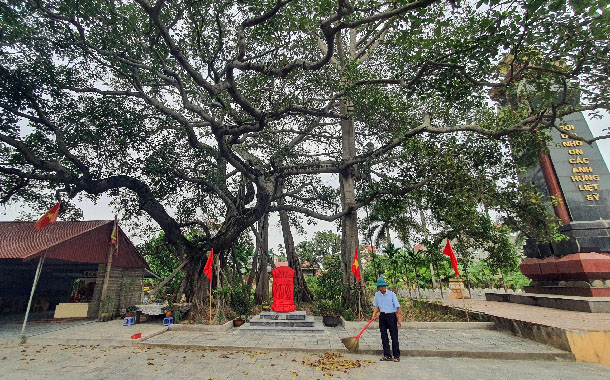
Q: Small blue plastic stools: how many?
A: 2